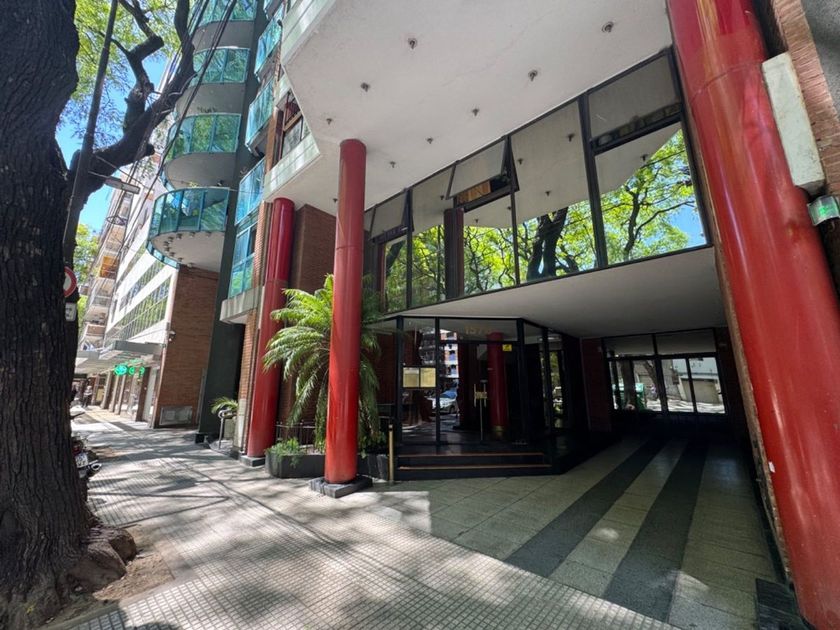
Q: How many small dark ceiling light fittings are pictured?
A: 9